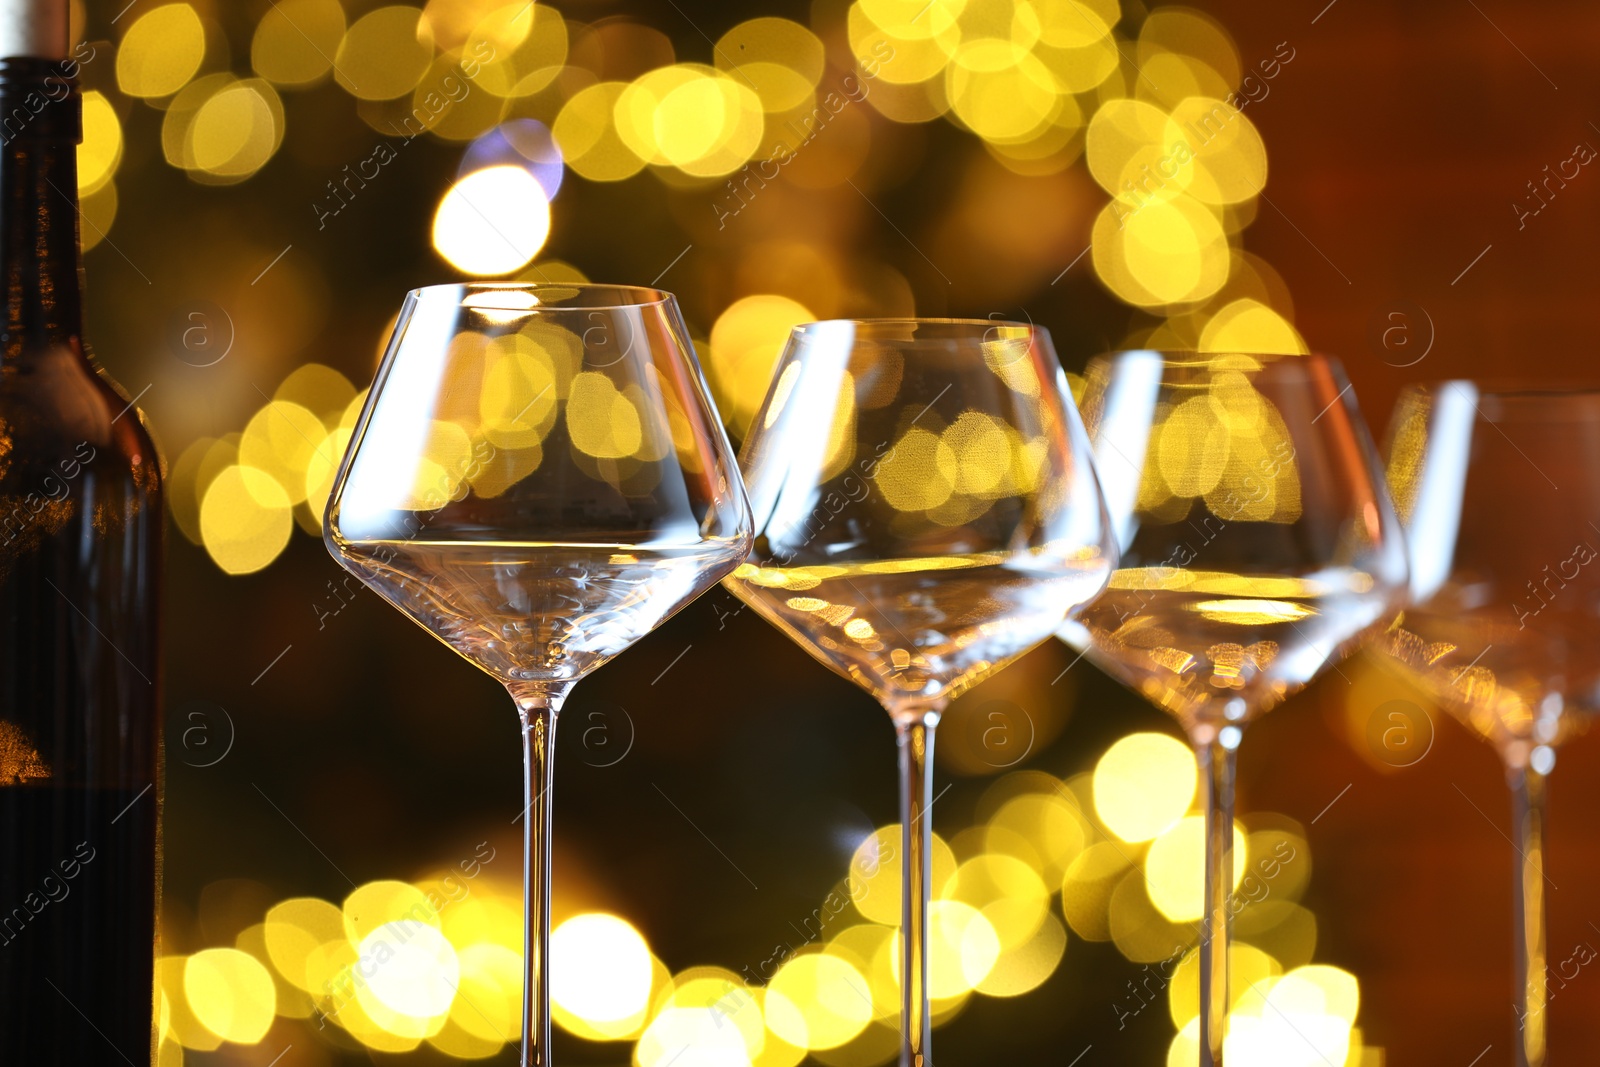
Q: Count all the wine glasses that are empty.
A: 4